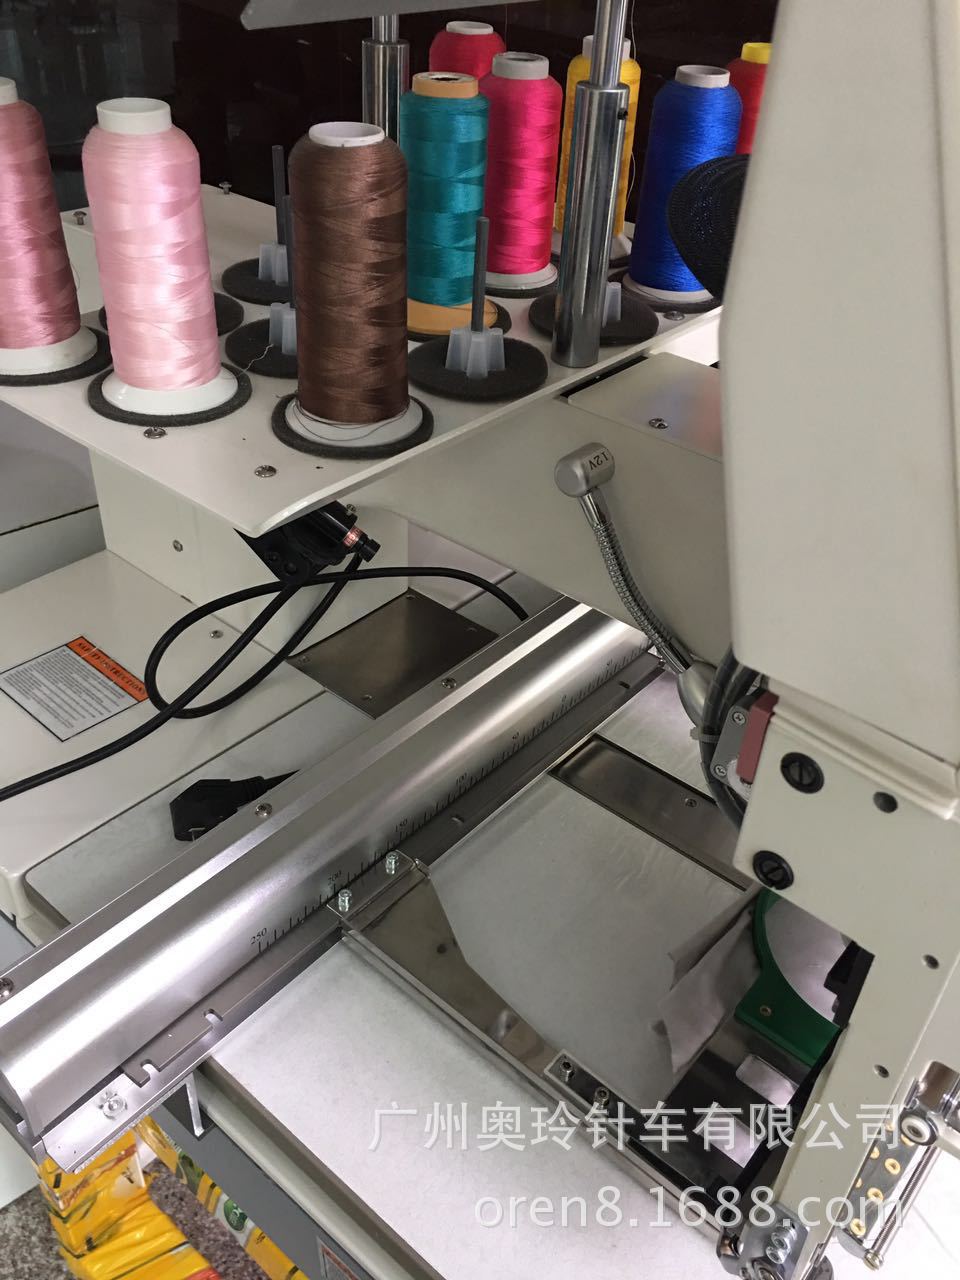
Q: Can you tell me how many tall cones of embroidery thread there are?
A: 9